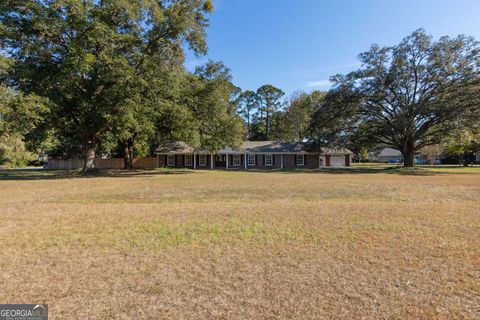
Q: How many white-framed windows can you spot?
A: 7